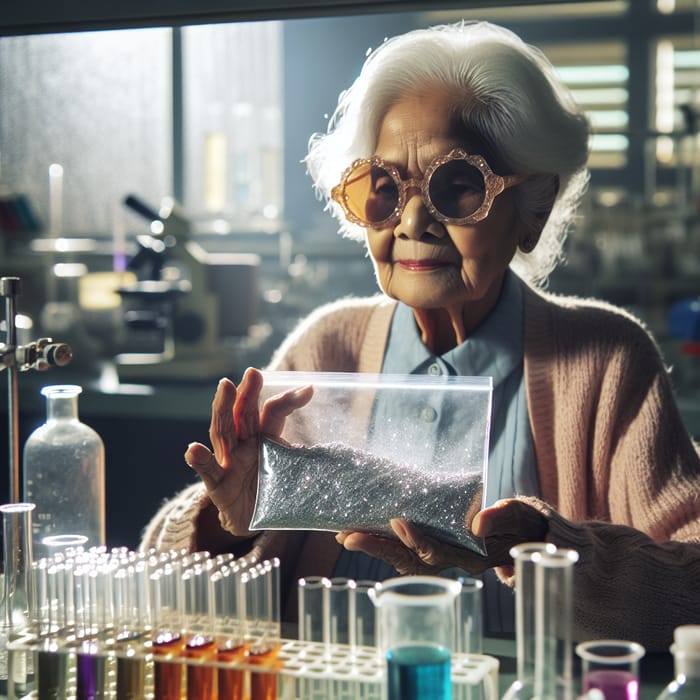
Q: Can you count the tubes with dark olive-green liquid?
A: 2